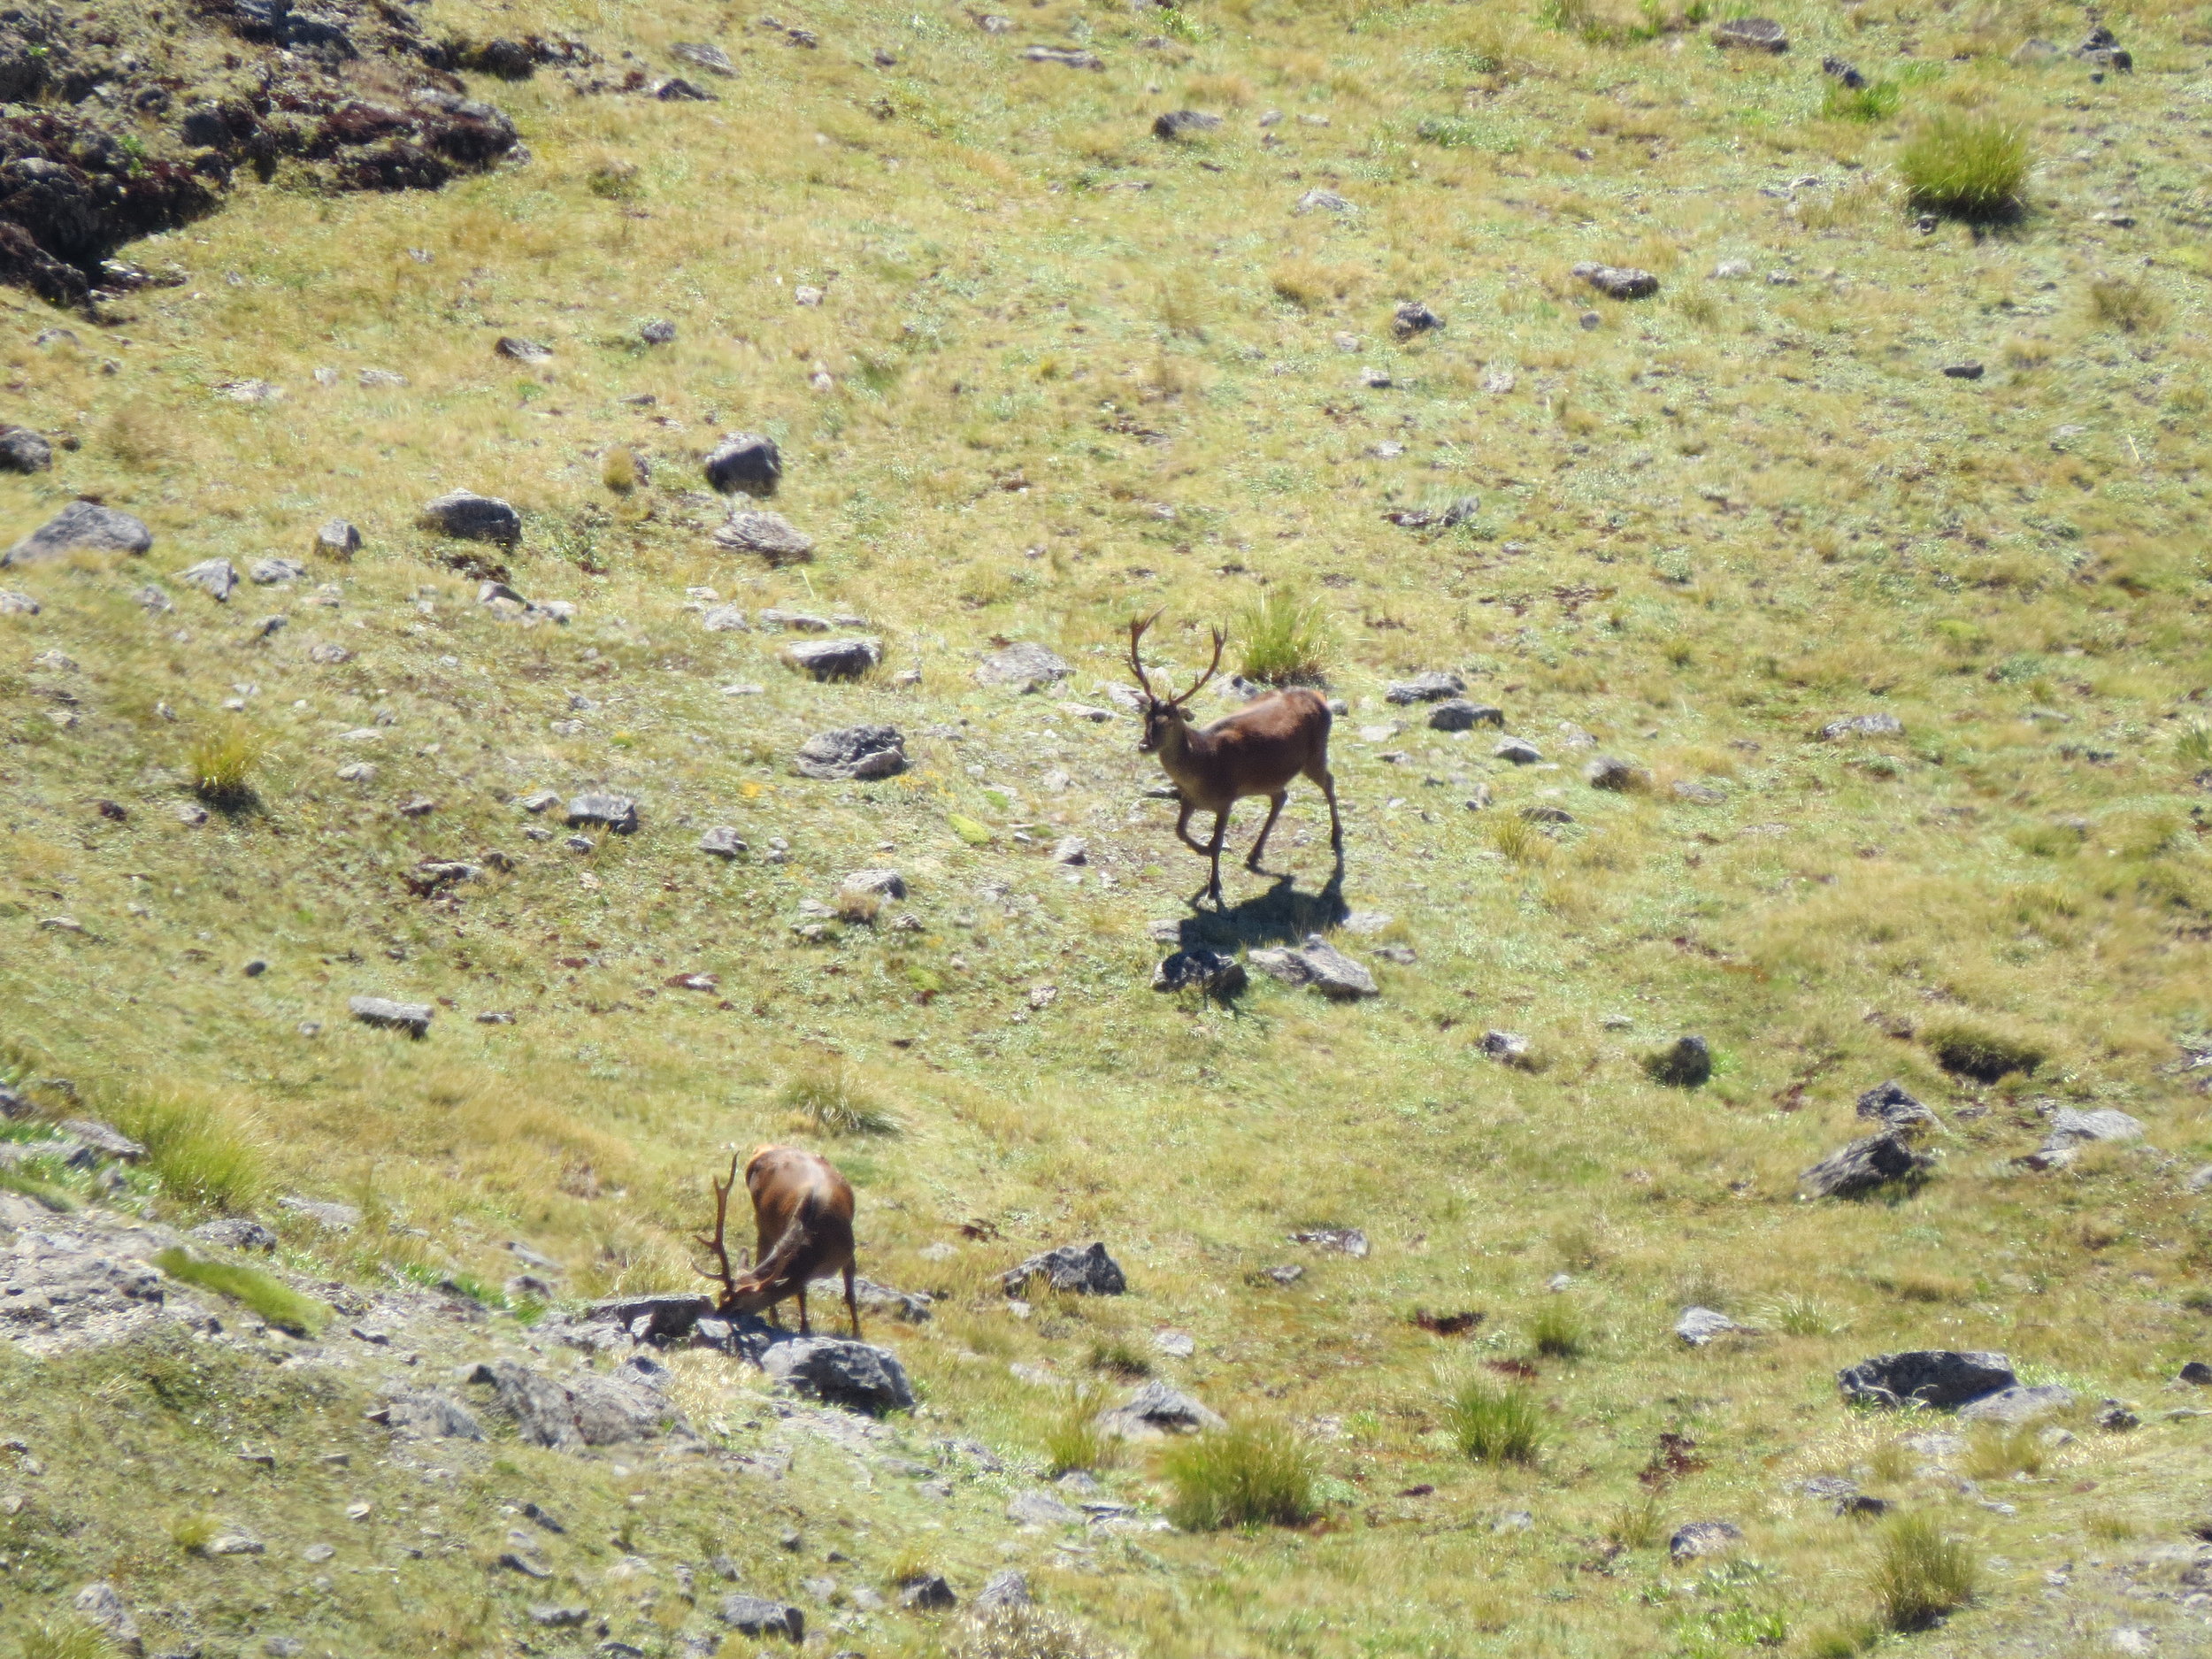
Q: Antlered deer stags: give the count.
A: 2